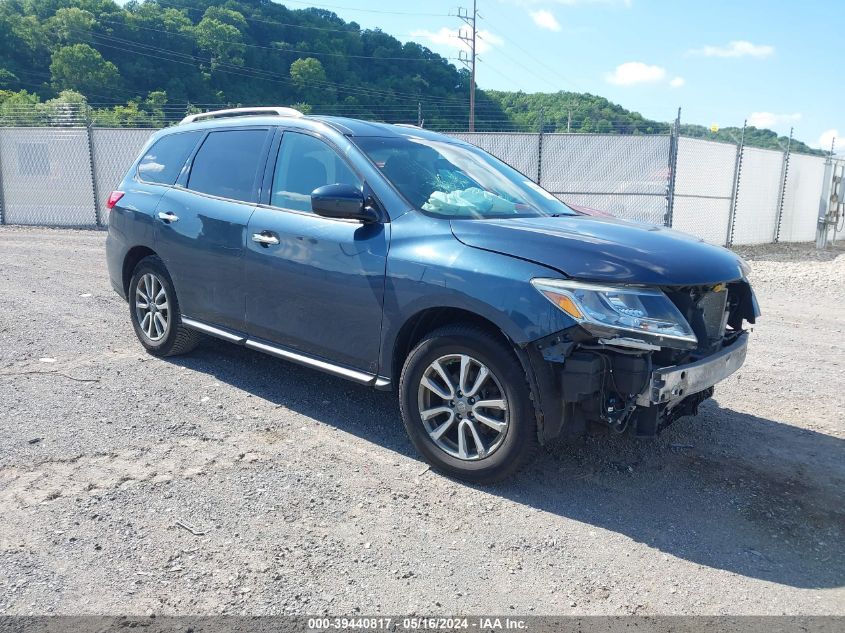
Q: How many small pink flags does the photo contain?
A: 0